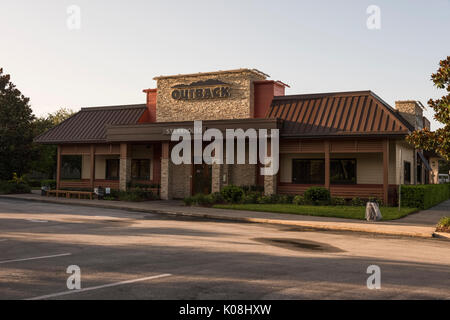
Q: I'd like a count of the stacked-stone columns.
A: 4